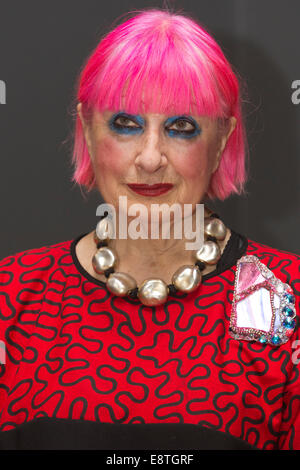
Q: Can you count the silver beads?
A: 7